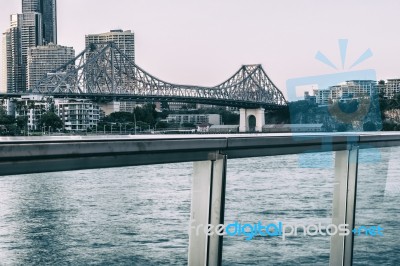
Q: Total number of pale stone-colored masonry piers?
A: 1